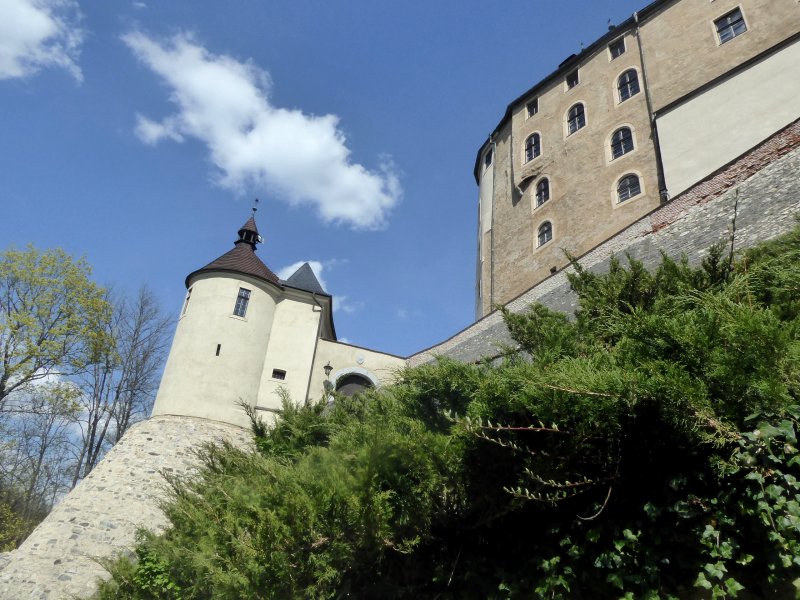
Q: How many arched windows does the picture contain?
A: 7